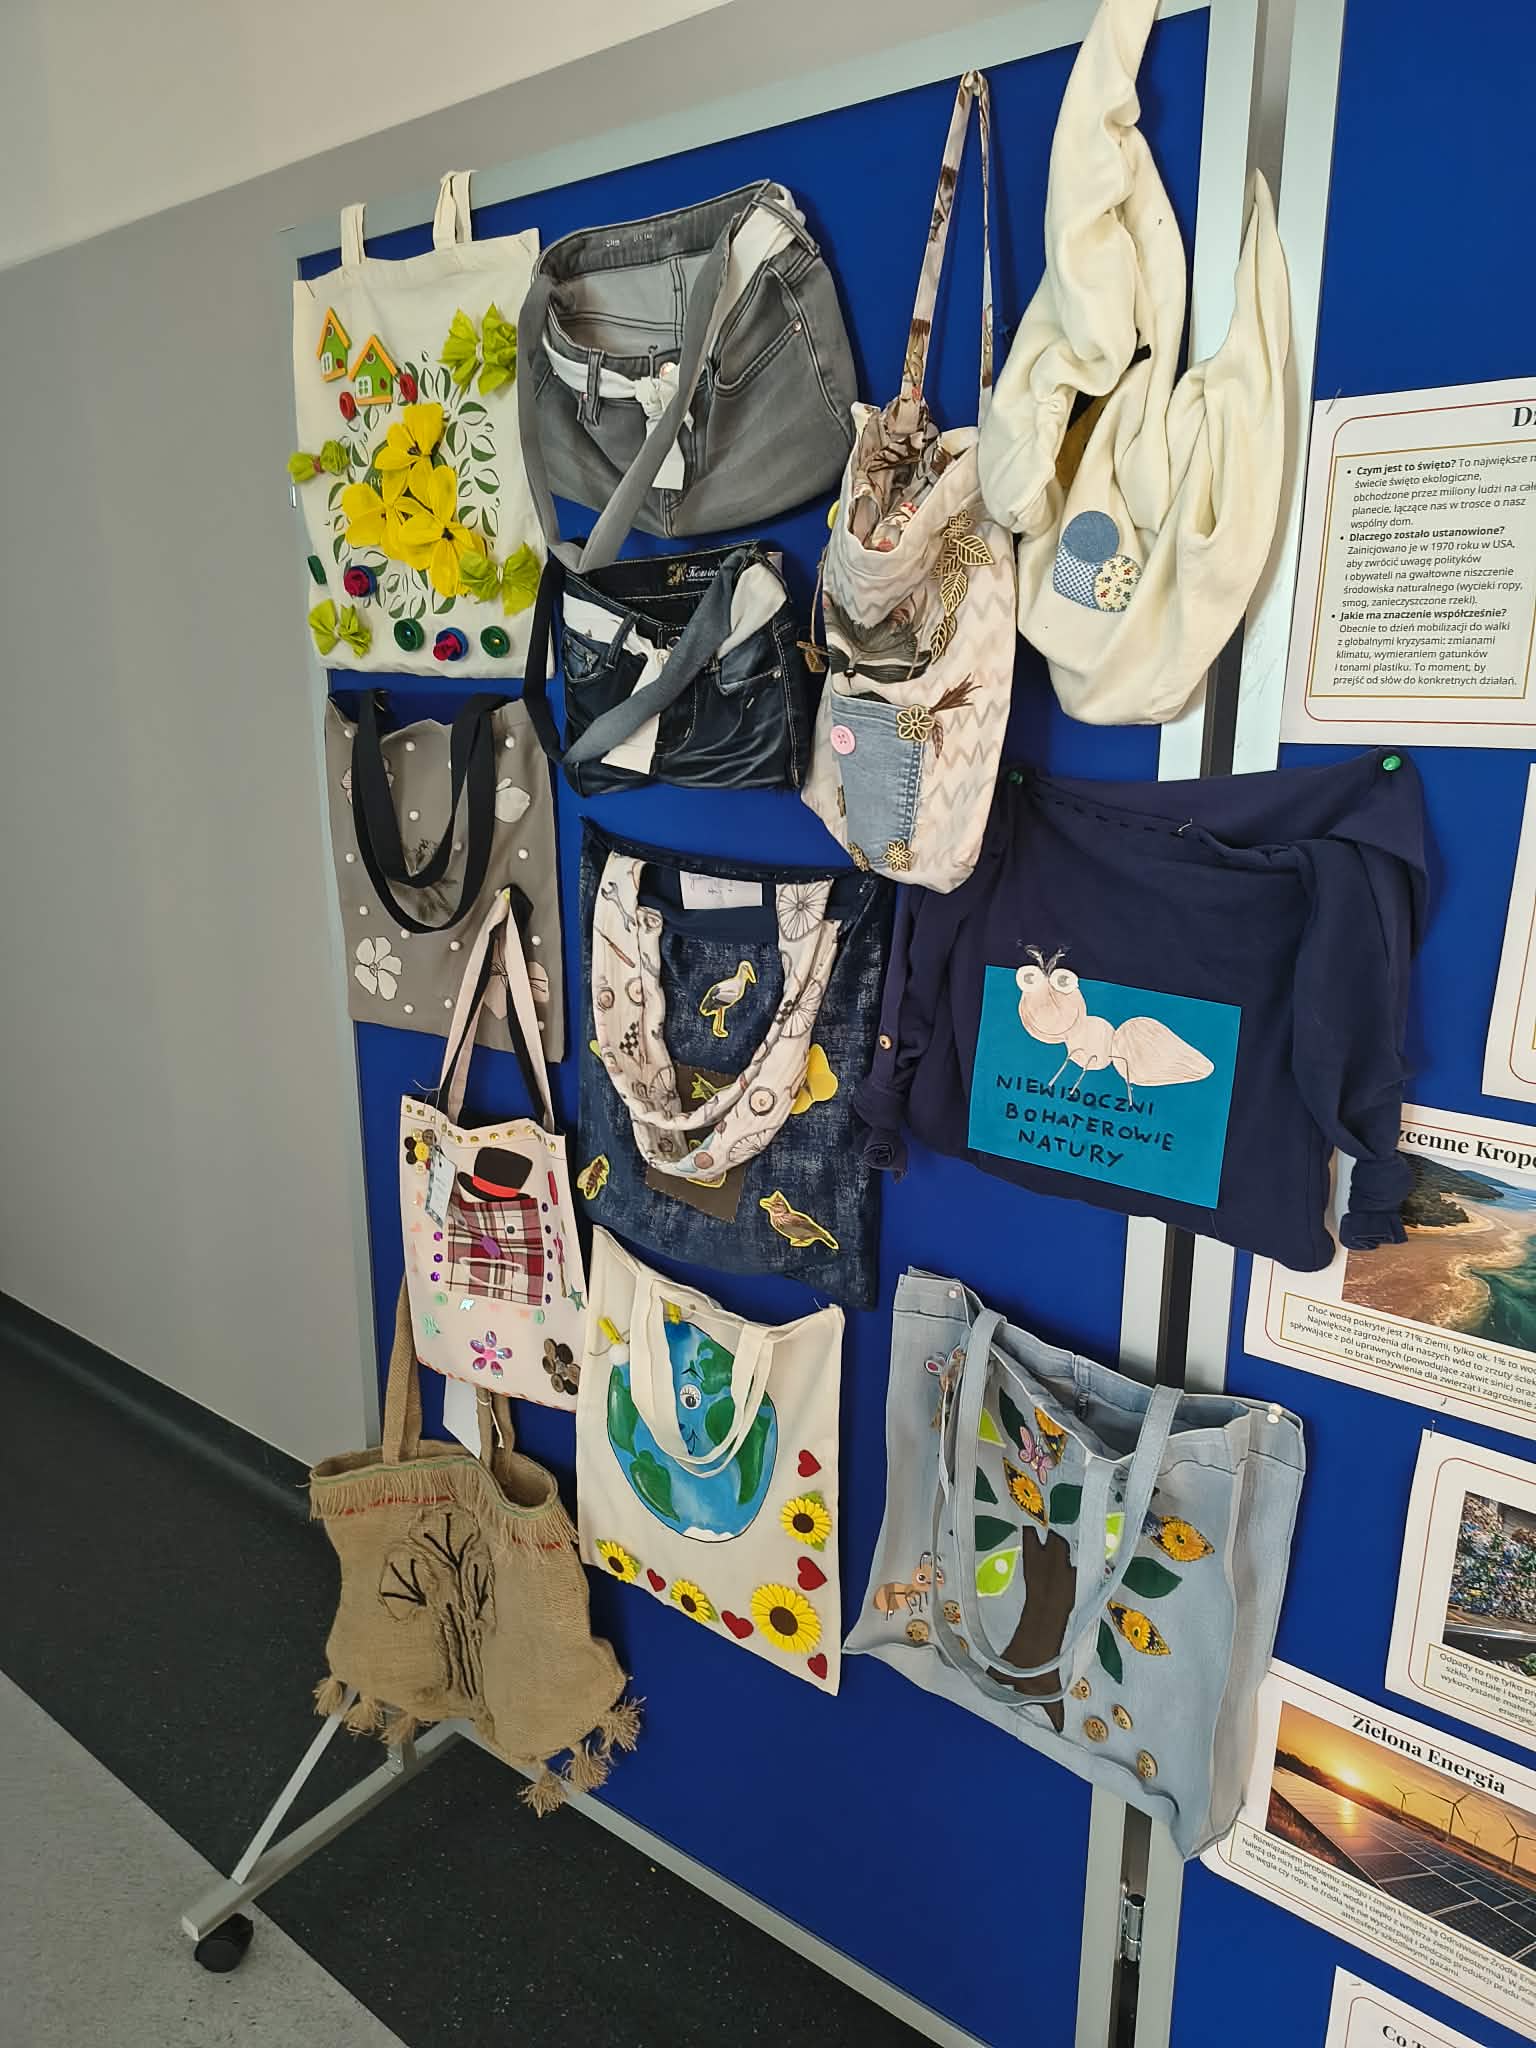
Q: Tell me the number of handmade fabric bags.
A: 12